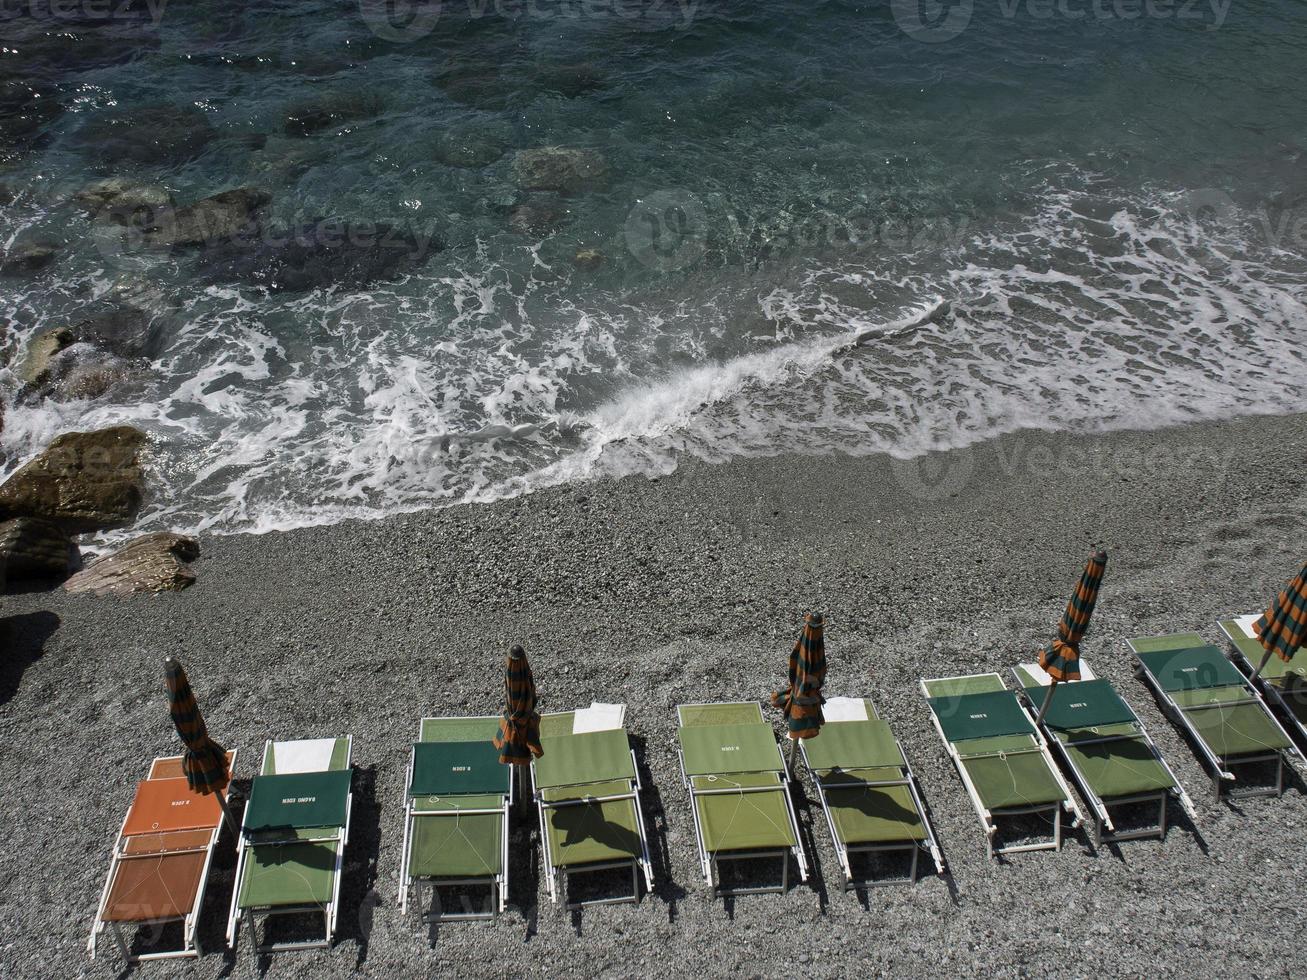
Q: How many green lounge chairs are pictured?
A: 9